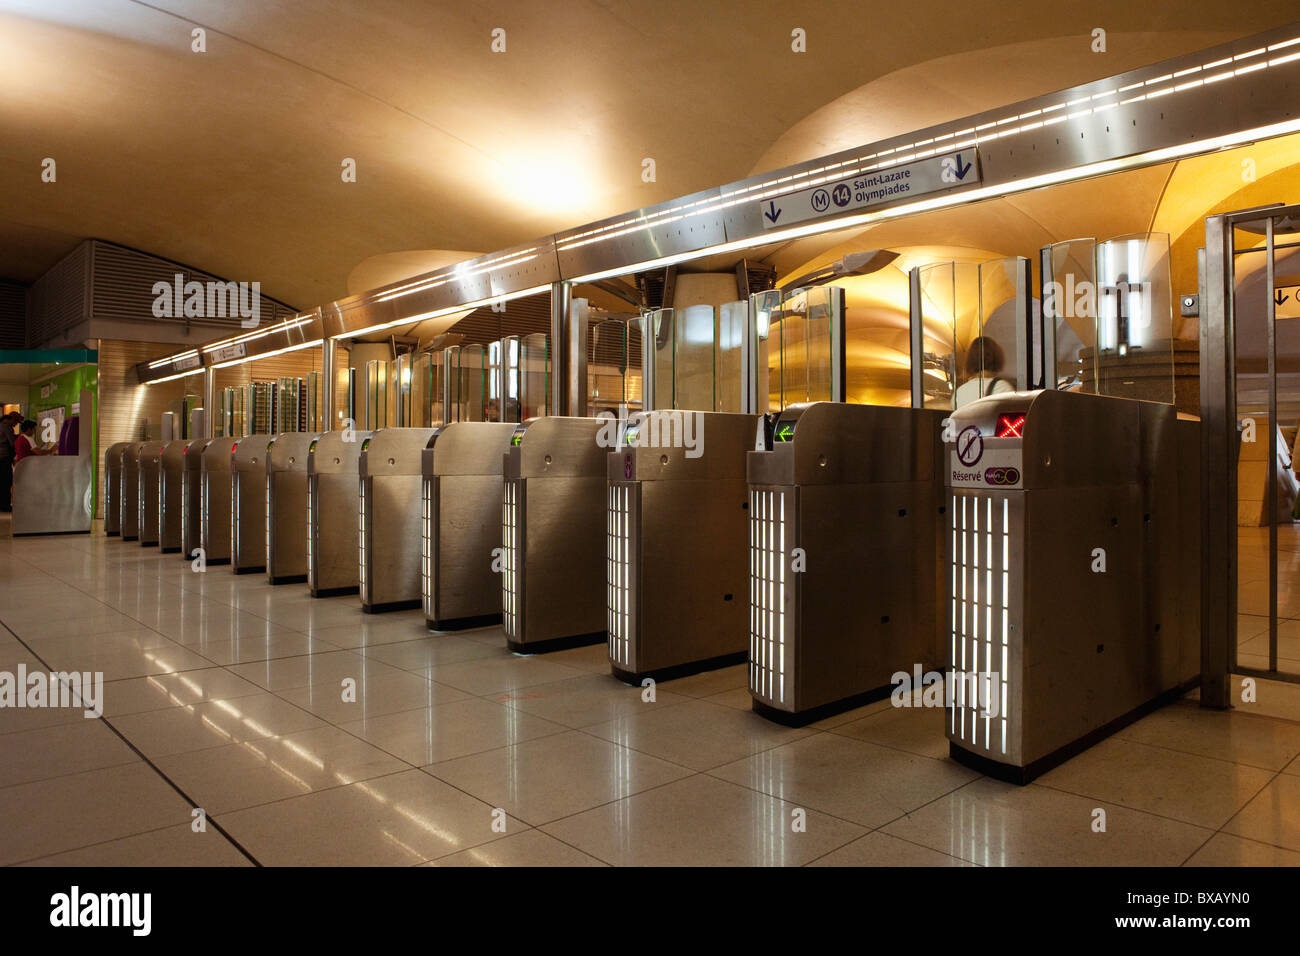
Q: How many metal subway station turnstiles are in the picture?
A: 15